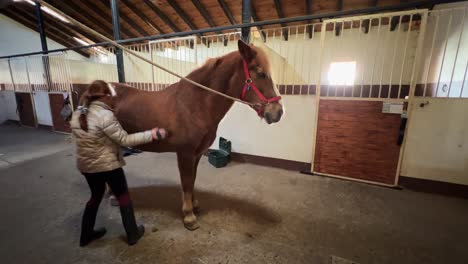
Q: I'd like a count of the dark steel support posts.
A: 3